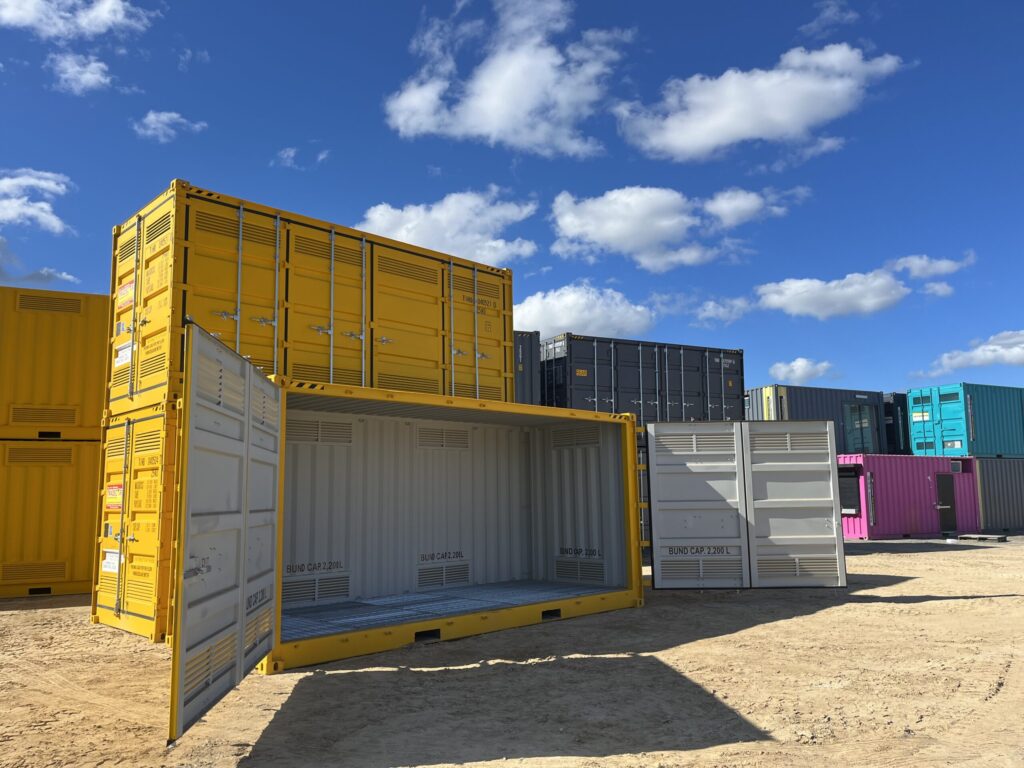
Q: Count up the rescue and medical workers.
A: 0